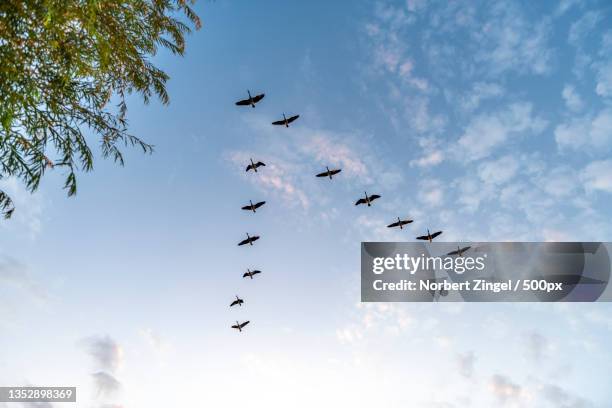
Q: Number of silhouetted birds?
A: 13